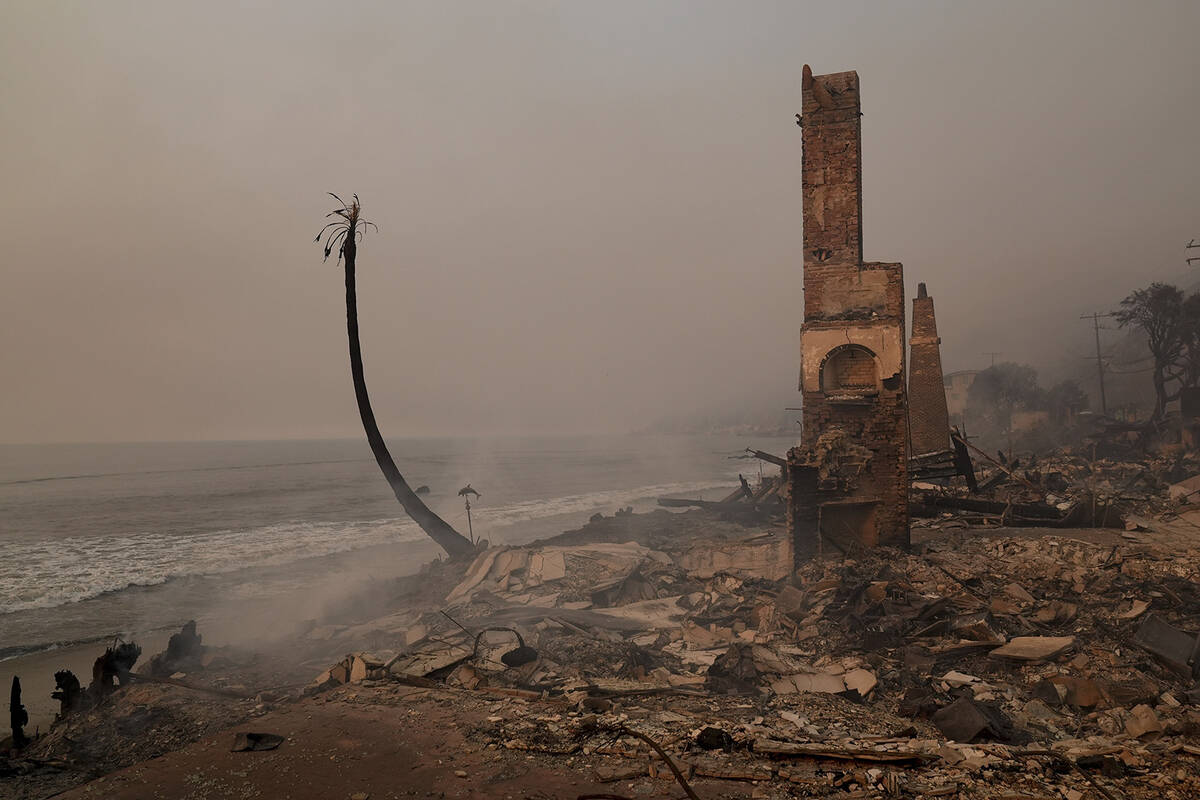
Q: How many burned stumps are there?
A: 4